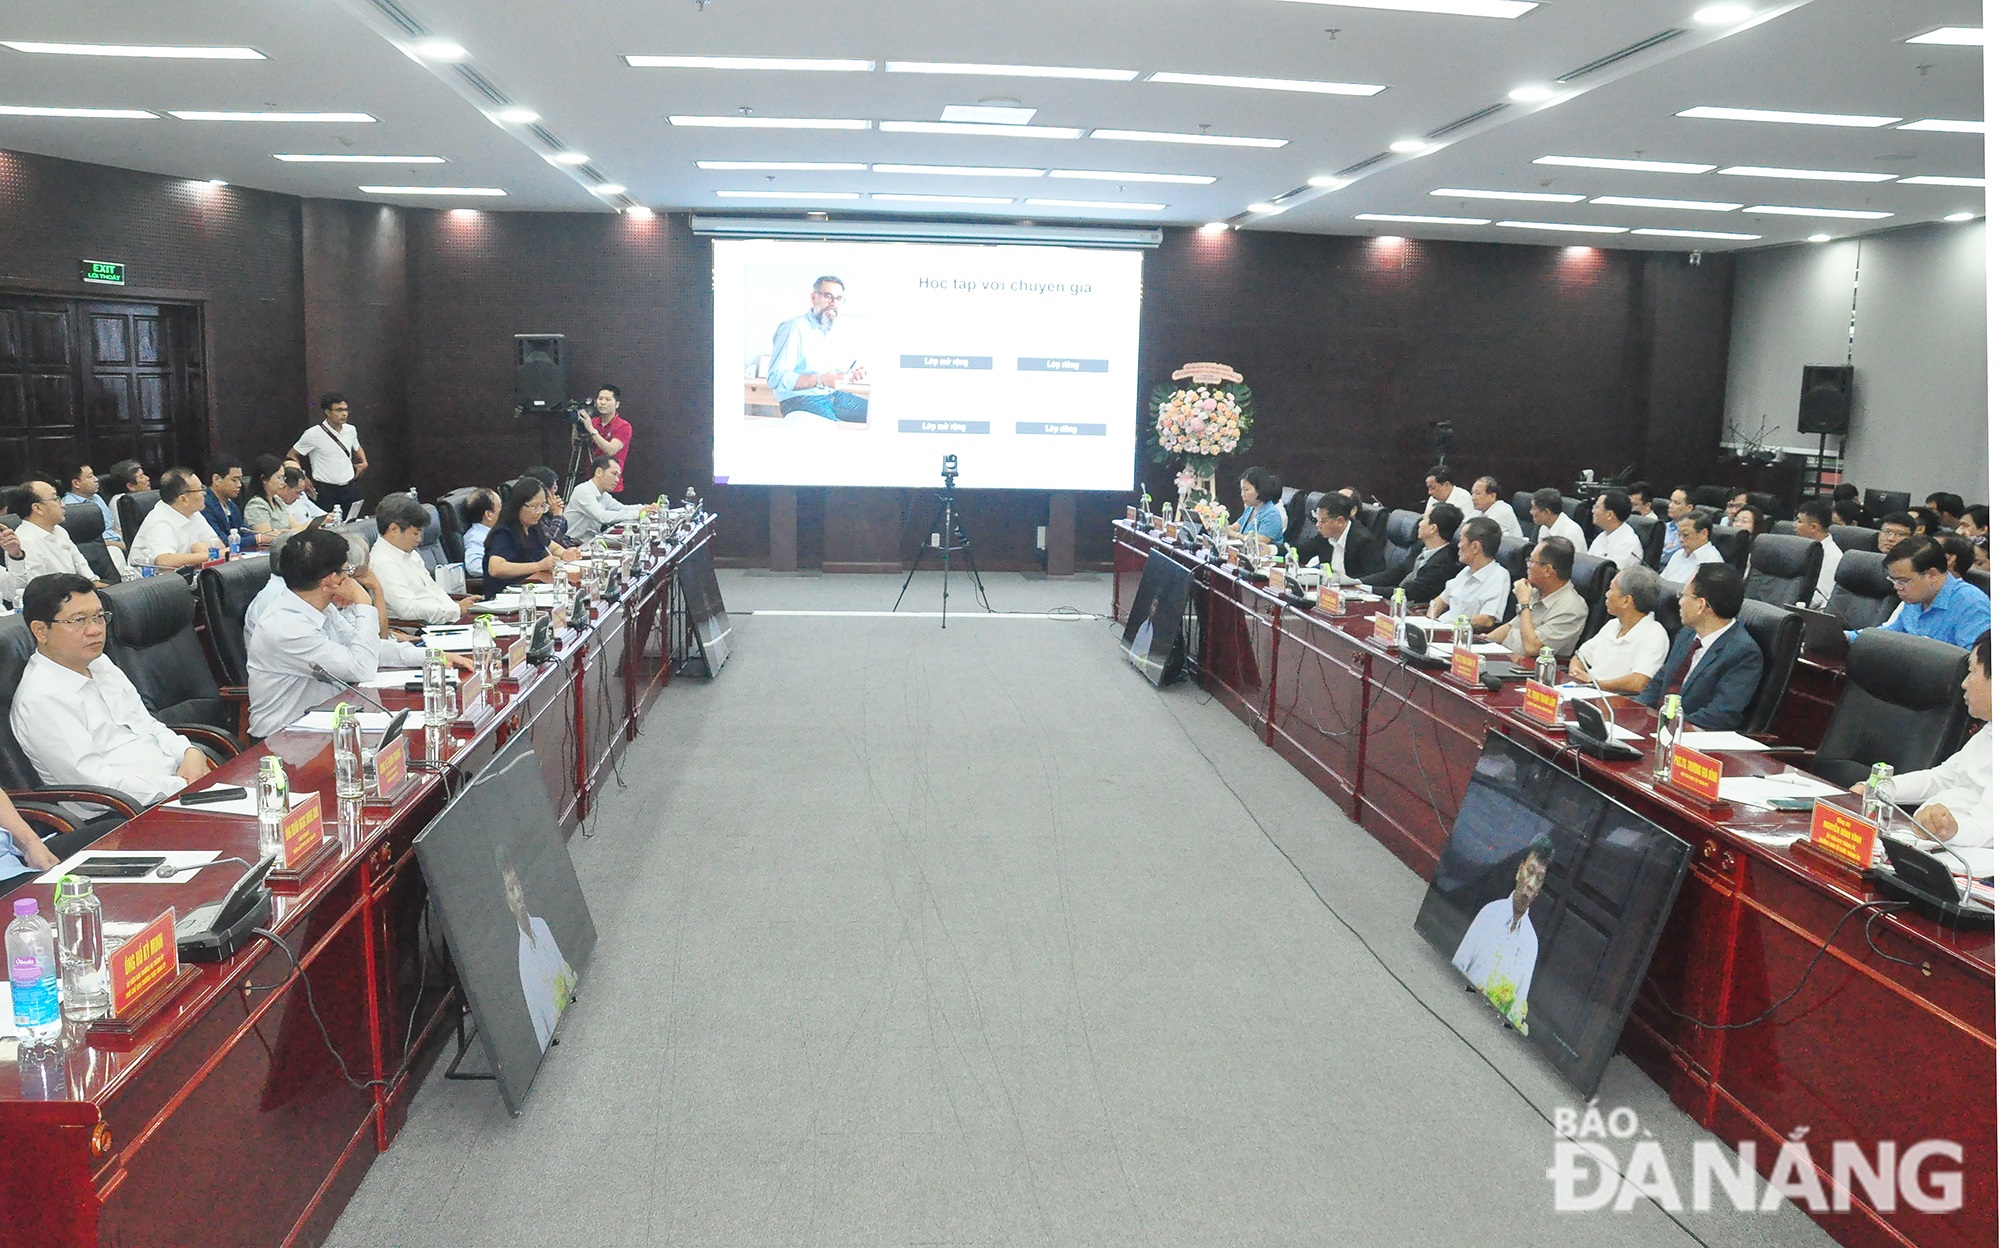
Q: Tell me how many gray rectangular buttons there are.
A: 4